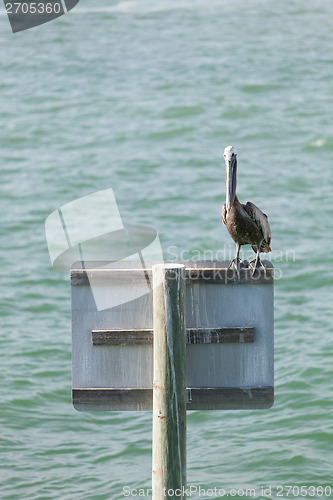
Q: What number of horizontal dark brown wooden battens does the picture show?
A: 3